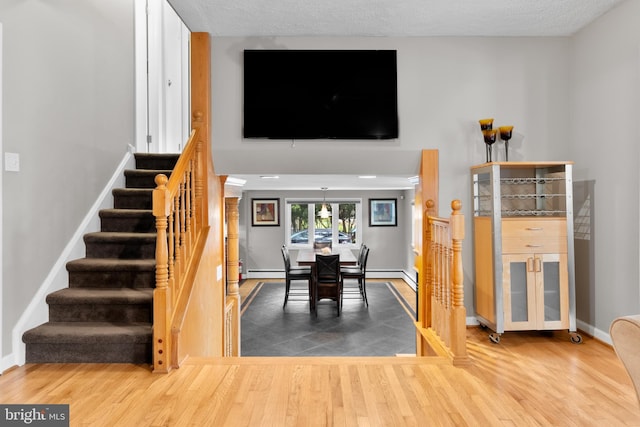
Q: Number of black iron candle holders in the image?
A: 3